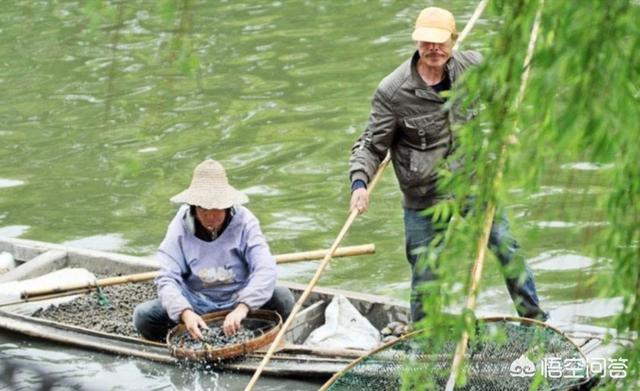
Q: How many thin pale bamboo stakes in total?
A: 3